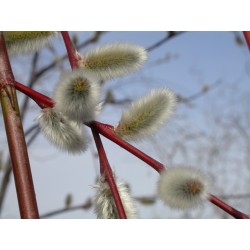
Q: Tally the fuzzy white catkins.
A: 7